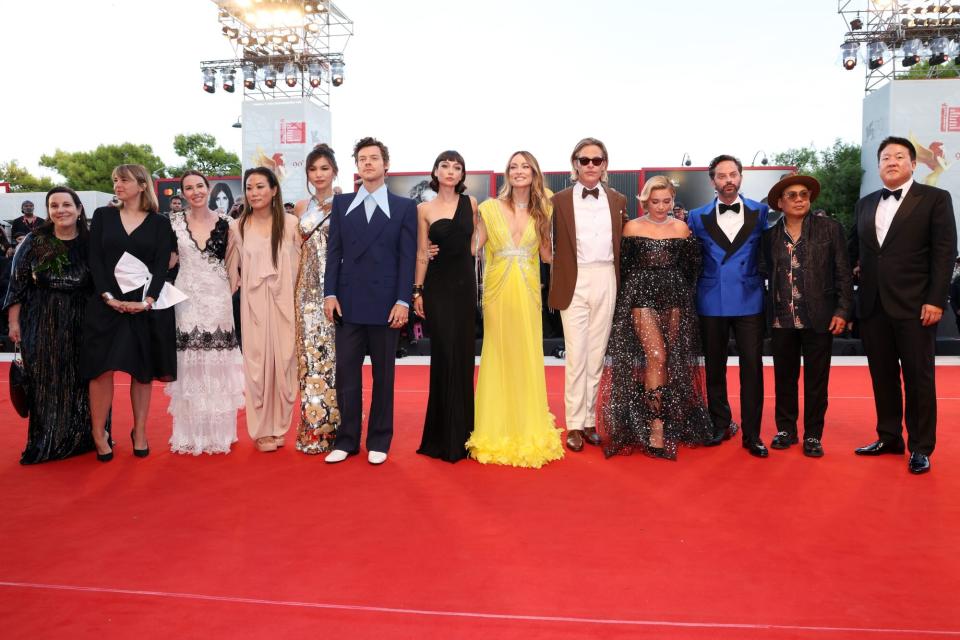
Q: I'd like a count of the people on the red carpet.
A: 13